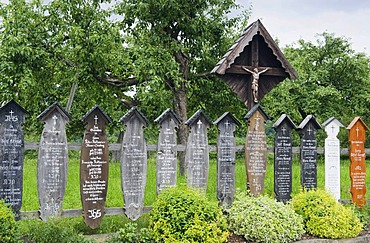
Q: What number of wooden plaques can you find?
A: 12